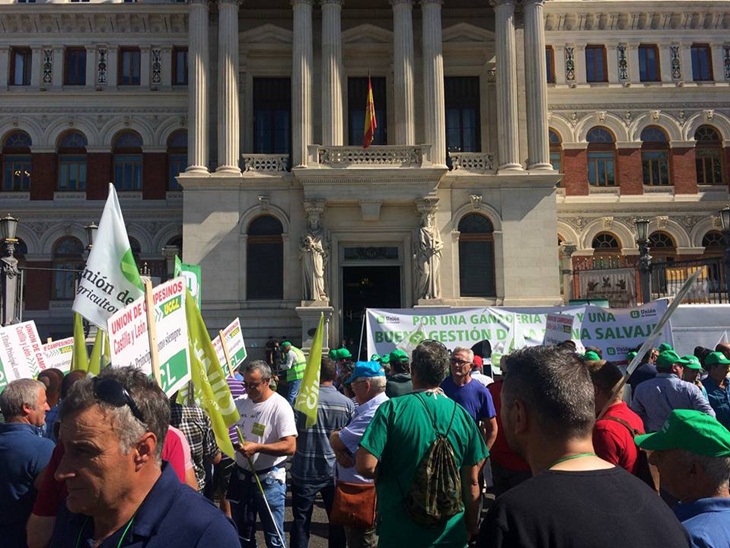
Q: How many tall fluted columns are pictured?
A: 8